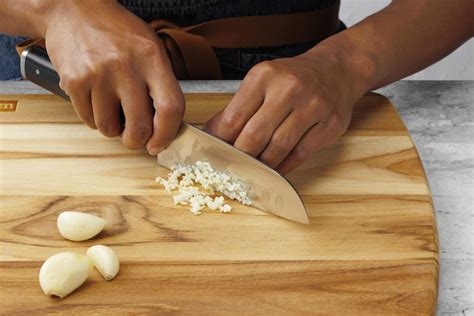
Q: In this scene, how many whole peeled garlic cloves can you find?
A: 3